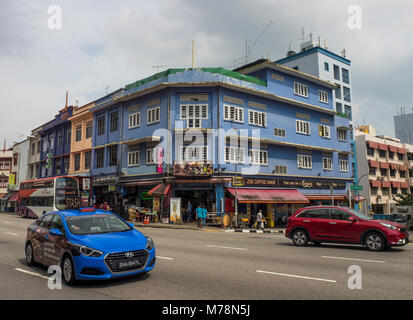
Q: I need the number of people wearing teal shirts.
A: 2